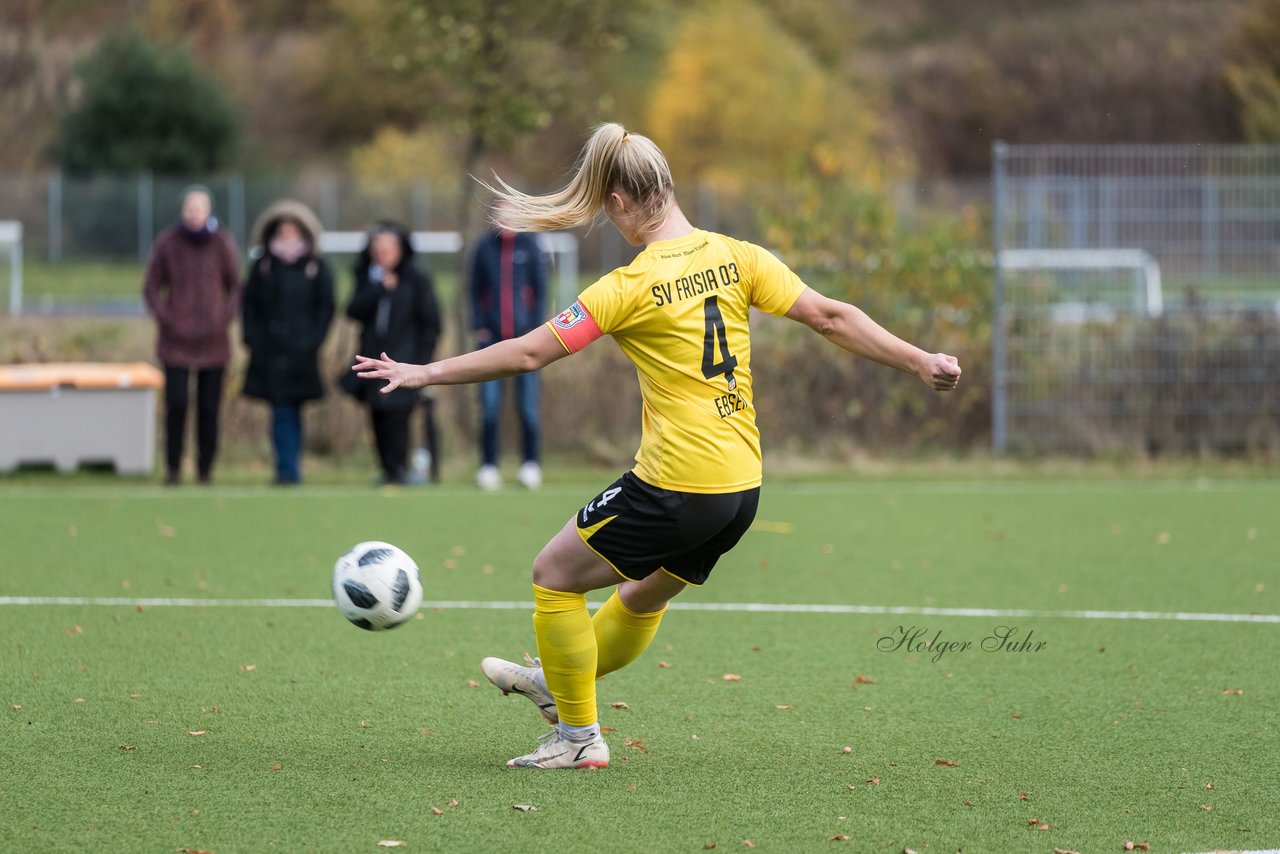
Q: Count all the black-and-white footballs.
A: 1